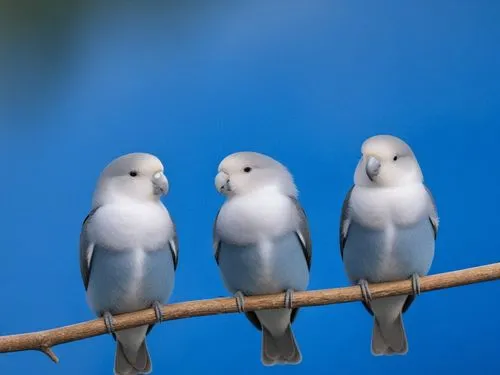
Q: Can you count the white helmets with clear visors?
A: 0